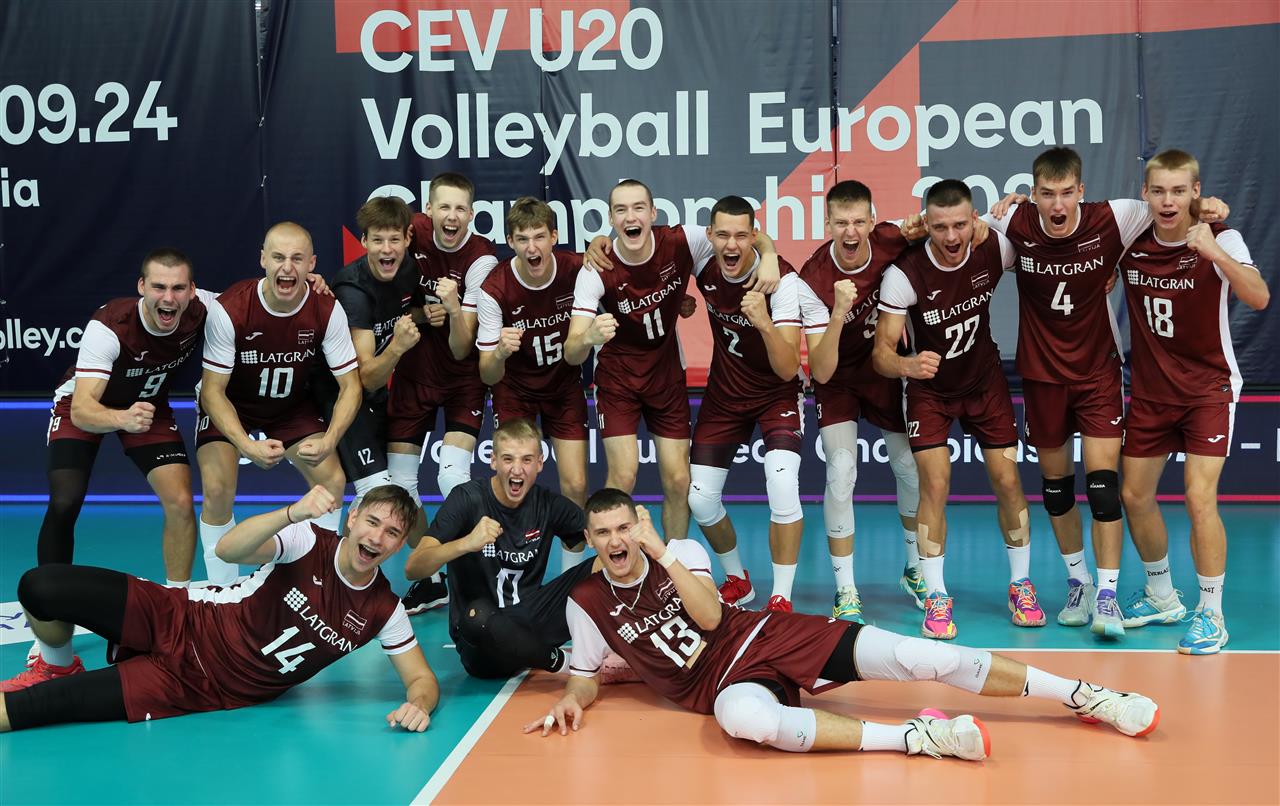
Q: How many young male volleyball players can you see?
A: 14